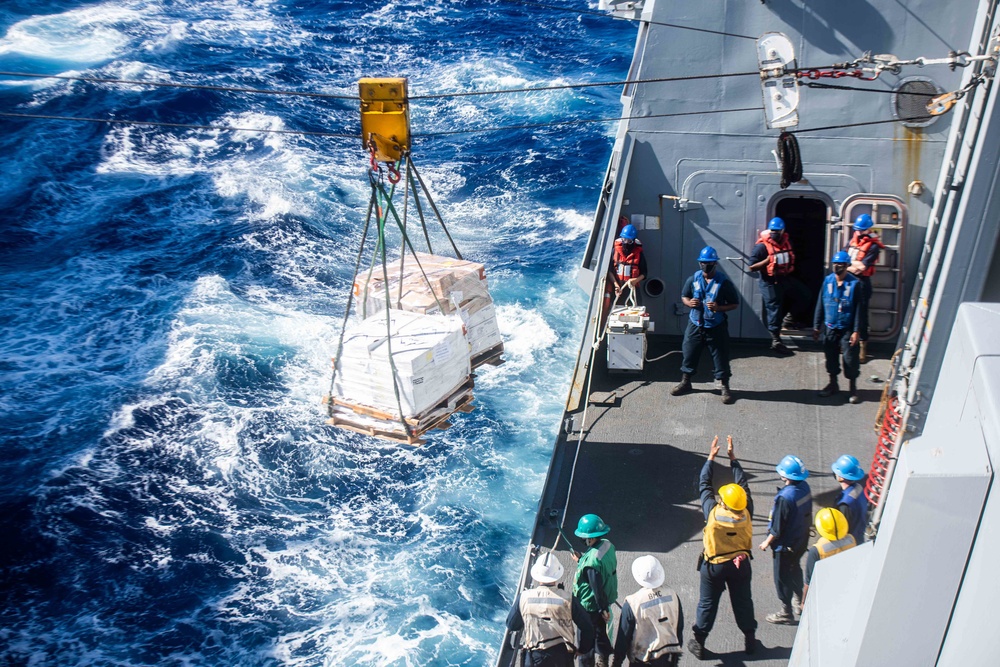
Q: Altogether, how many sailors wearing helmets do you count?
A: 12